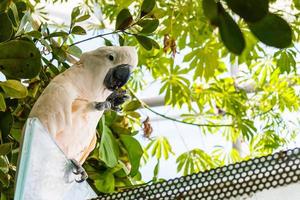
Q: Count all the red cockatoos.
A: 0